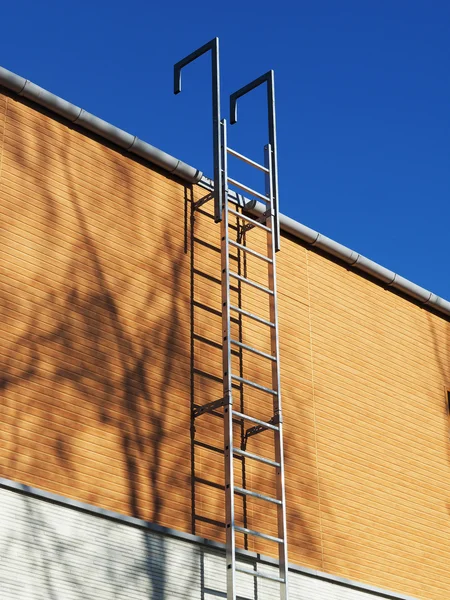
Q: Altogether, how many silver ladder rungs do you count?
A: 13